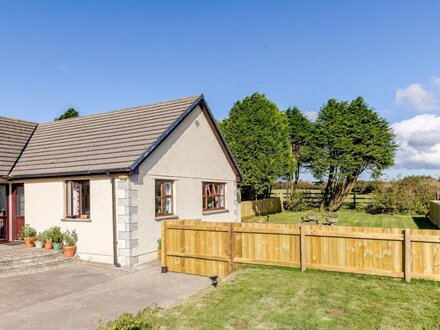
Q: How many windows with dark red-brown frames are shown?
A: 3